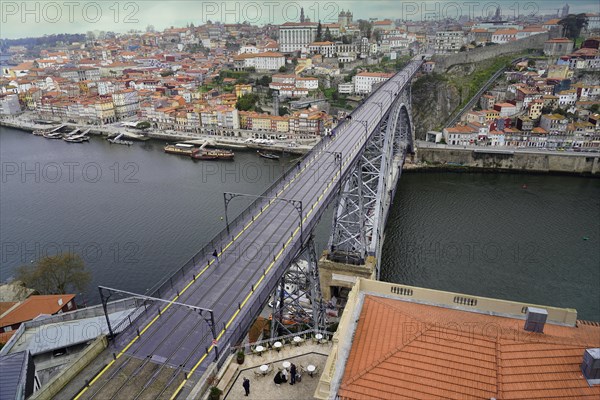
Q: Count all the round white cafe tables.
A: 7